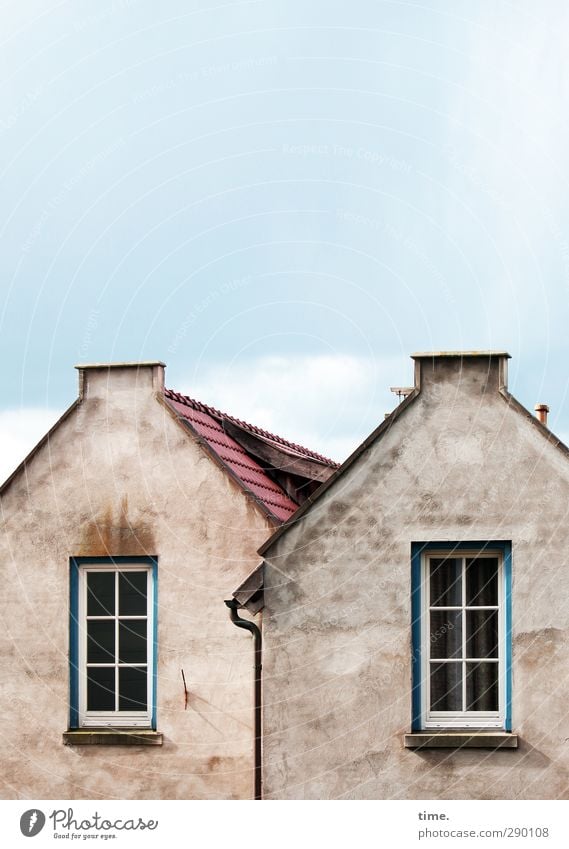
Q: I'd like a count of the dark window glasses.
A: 12